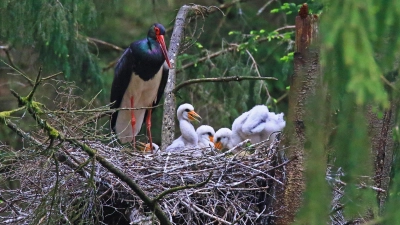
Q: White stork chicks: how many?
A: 4